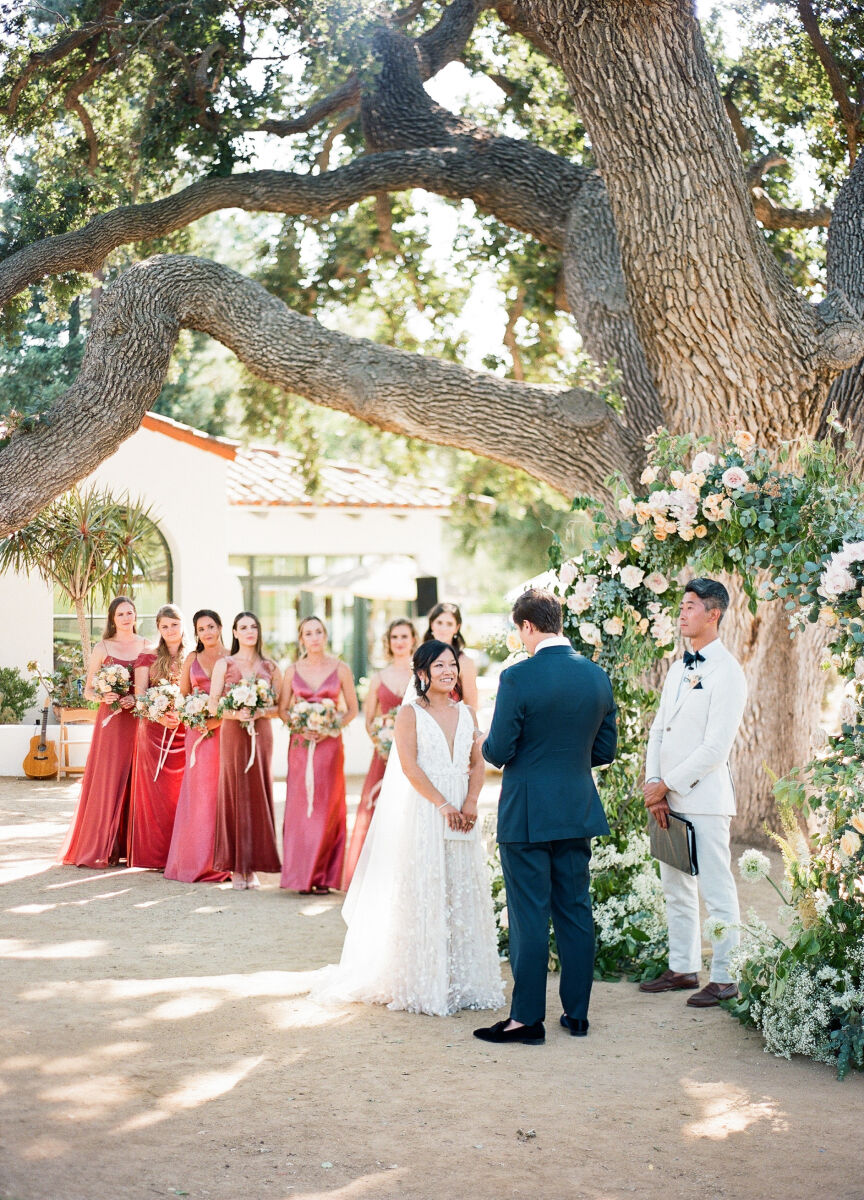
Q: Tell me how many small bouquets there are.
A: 6